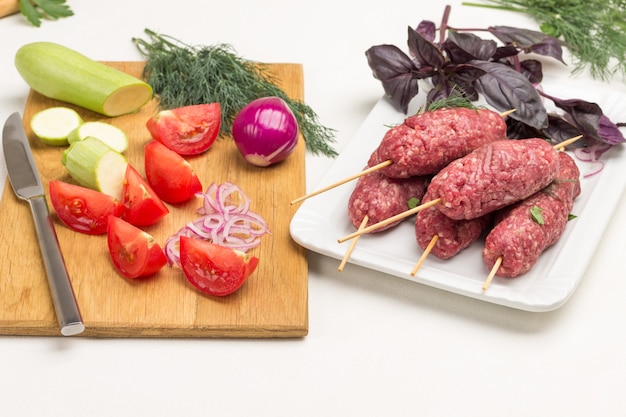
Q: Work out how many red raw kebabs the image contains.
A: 5